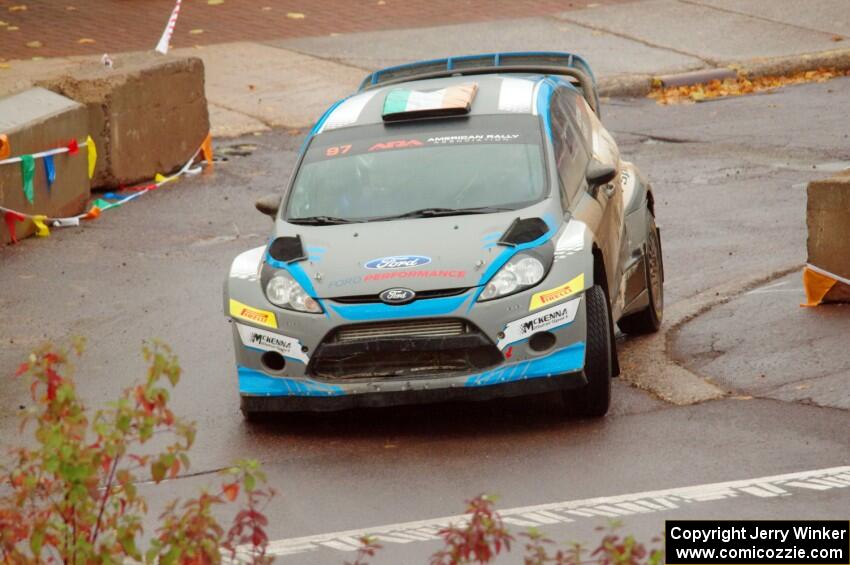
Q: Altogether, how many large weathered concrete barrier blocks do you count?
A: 3